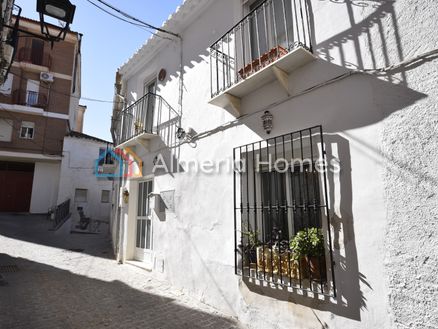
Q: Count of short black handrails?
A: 1